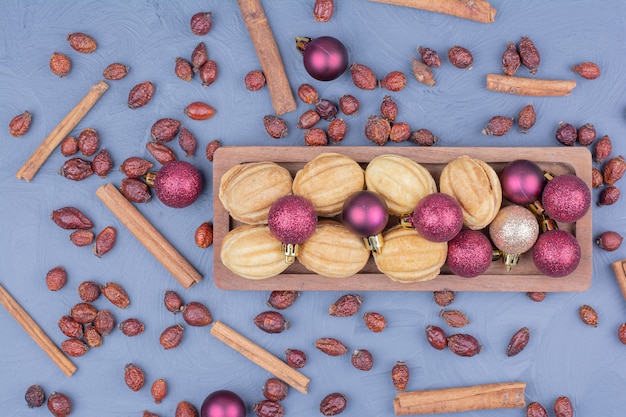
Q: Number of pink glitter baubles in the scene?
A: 6